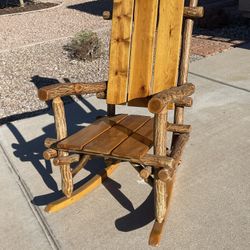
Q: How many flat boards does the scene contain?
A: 6